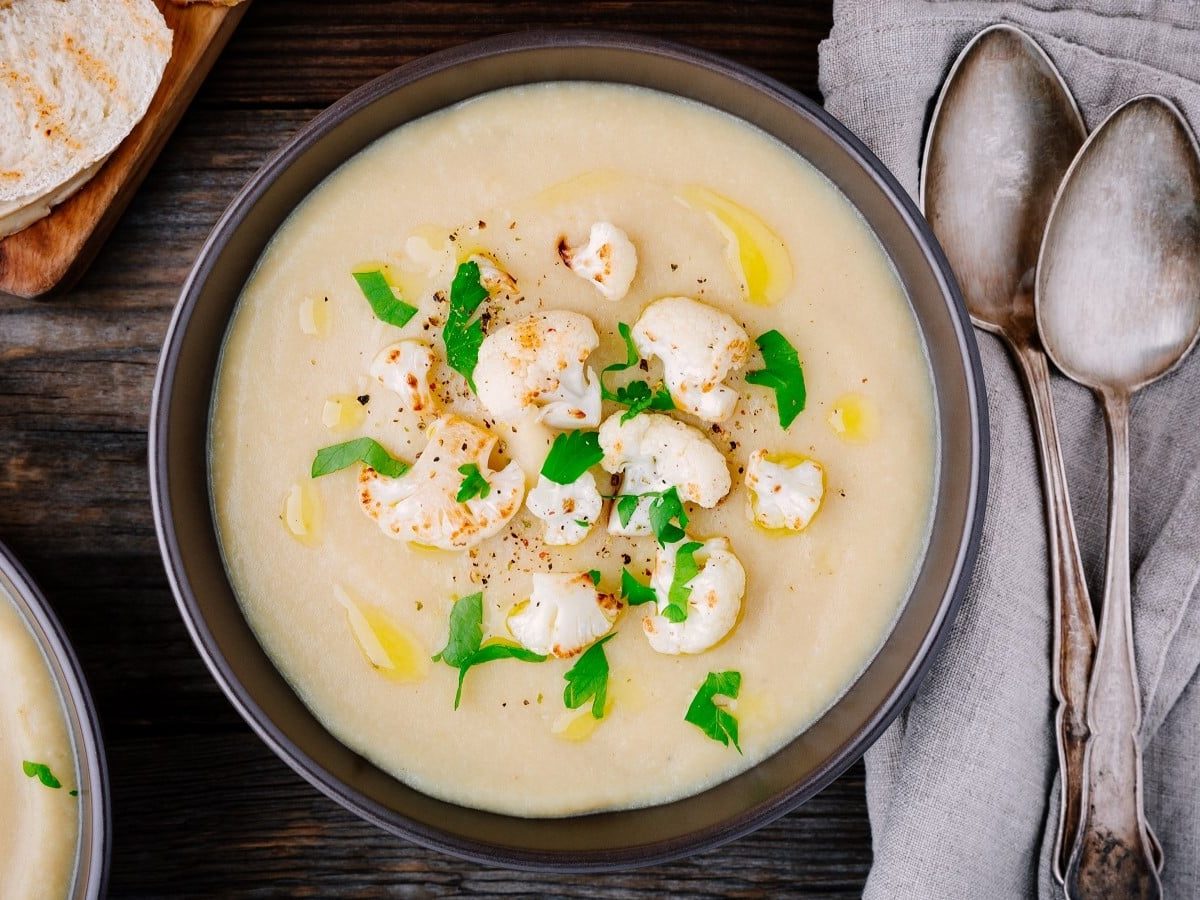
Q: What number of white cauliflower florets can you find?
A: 11